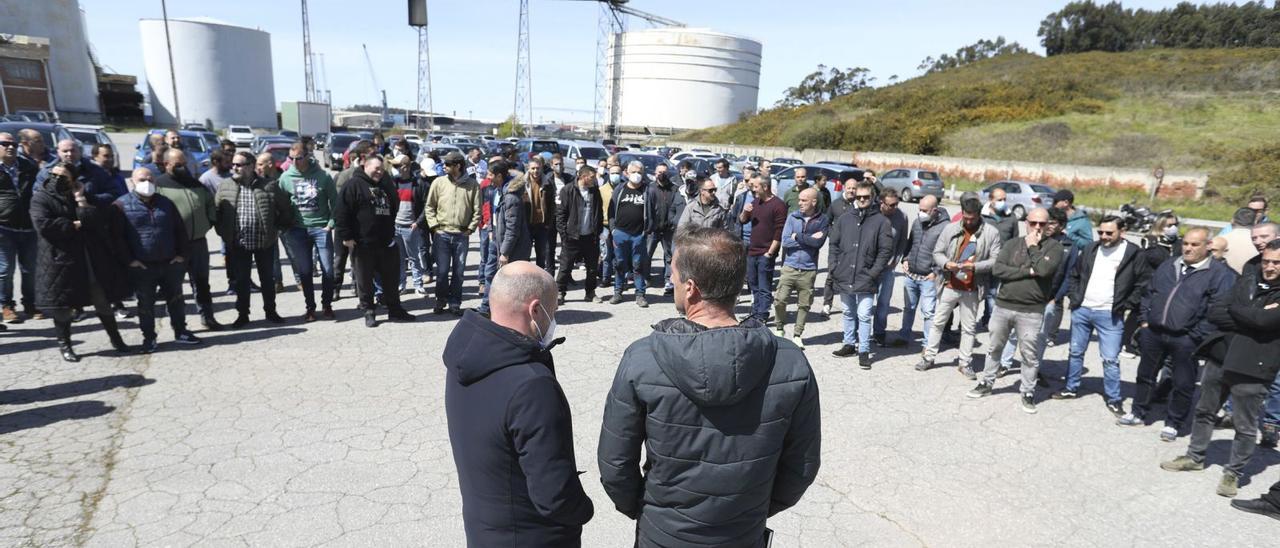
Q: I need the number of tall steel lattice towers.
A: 4